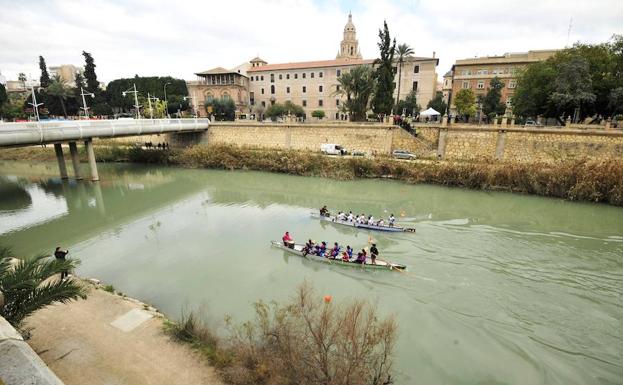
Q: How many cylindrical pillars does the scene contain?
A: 3